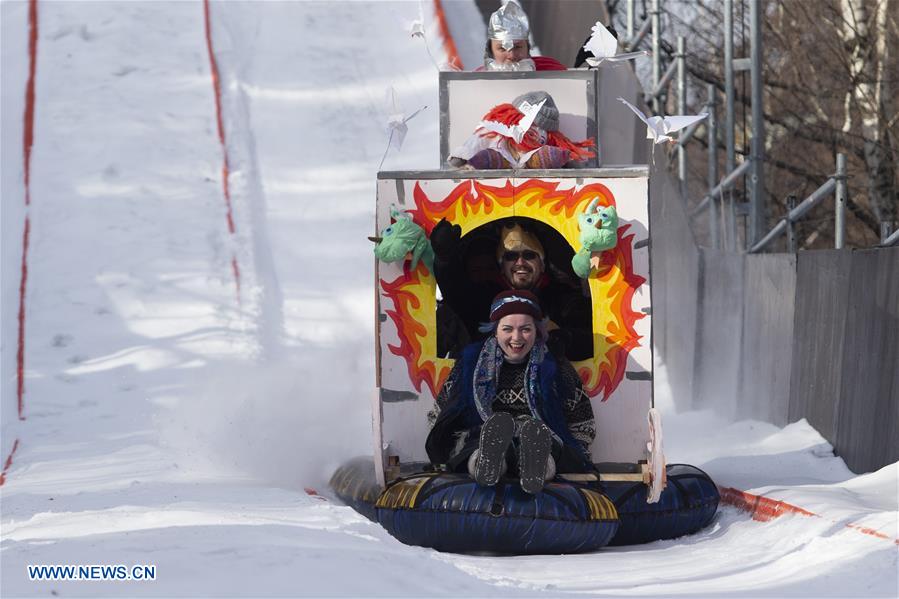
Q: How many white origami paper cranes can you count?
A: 5